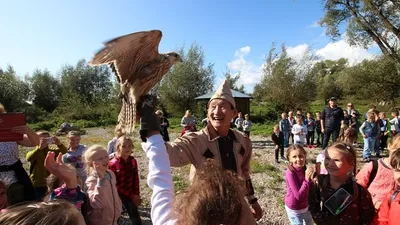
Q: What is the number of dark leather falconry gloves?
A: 1